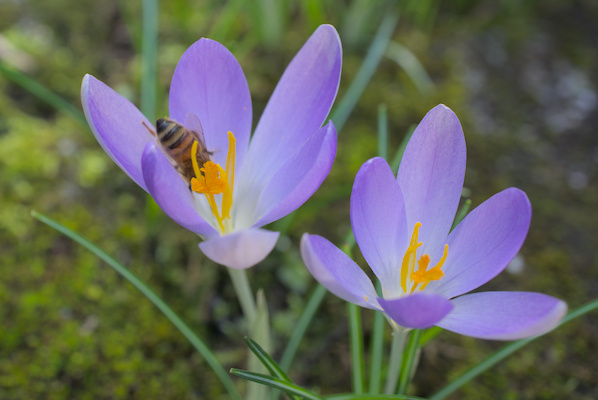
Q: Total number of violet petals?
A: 12